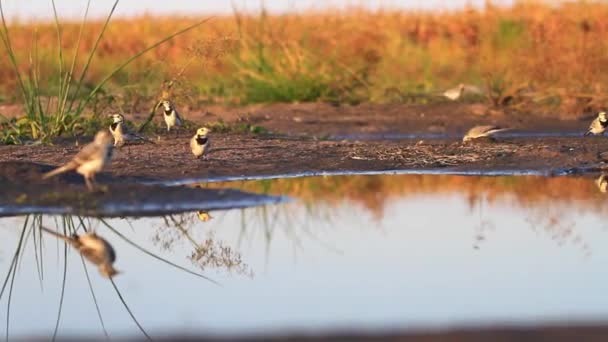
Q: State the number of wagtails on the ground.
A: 7